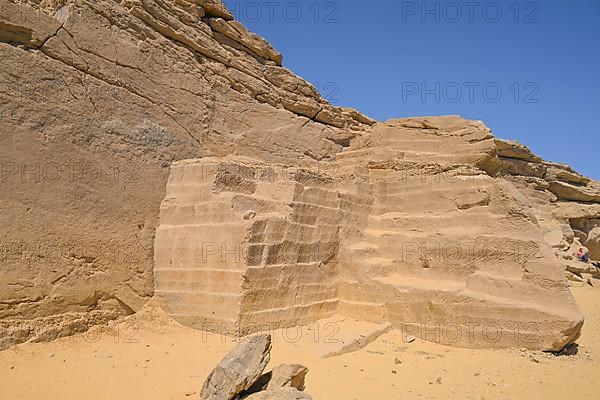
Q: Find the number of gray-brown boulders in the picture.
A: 3